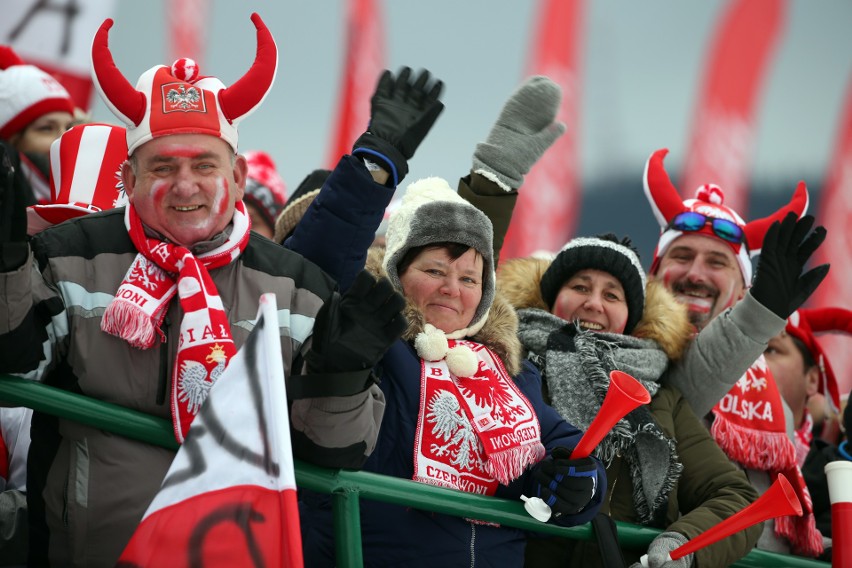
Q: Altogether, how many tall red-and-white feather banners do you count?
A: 5